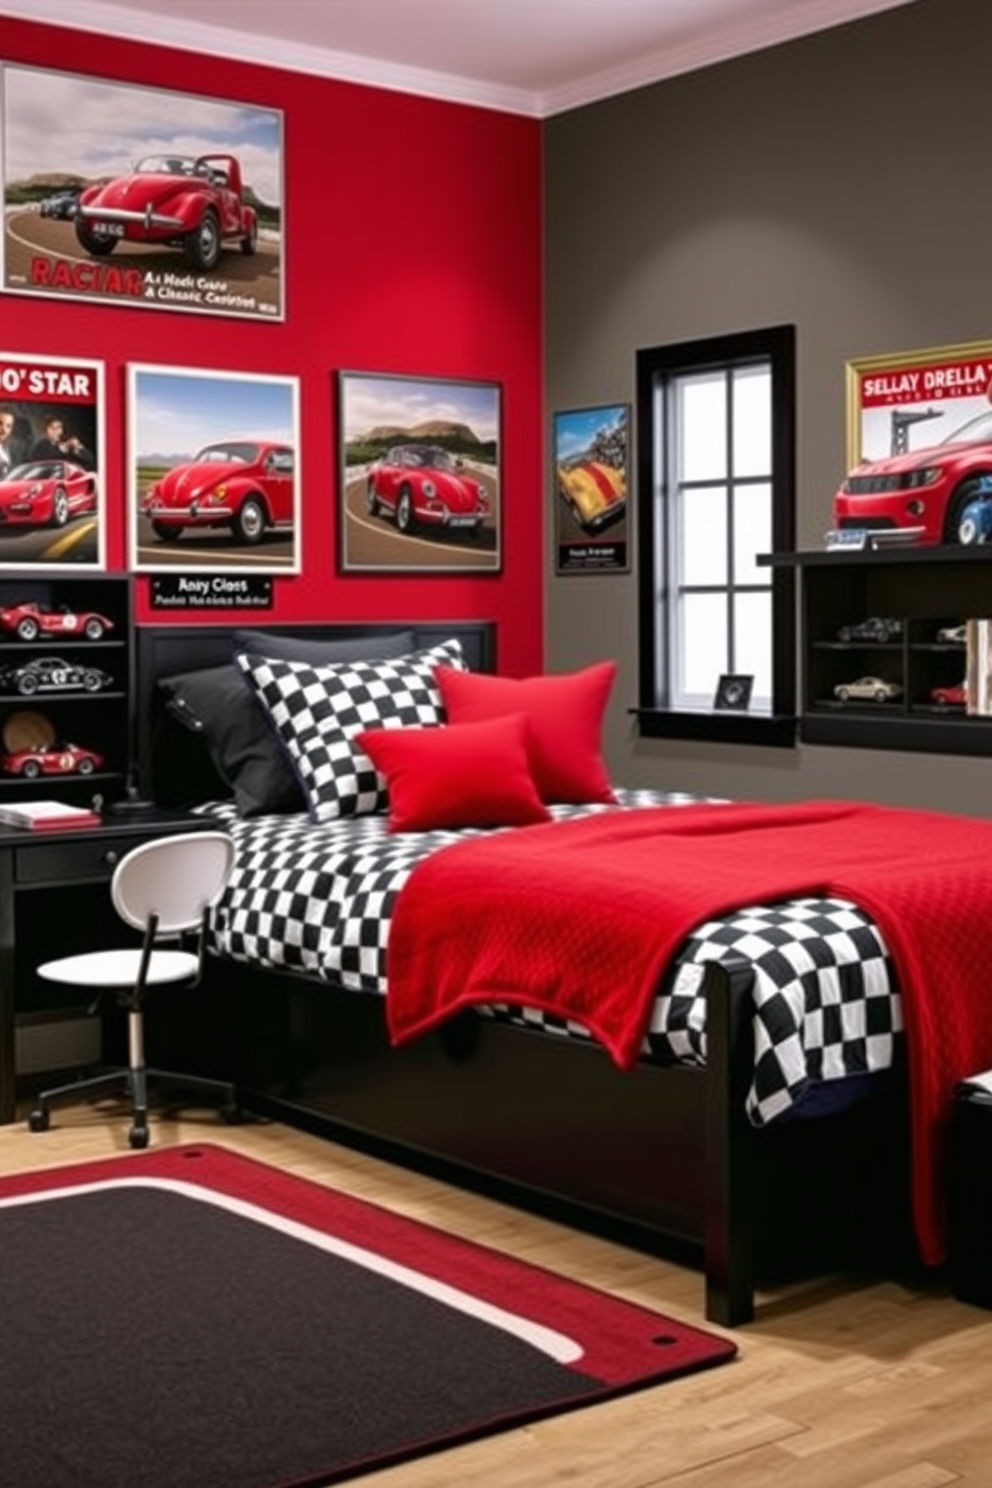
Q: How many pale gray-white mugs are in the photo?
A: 0